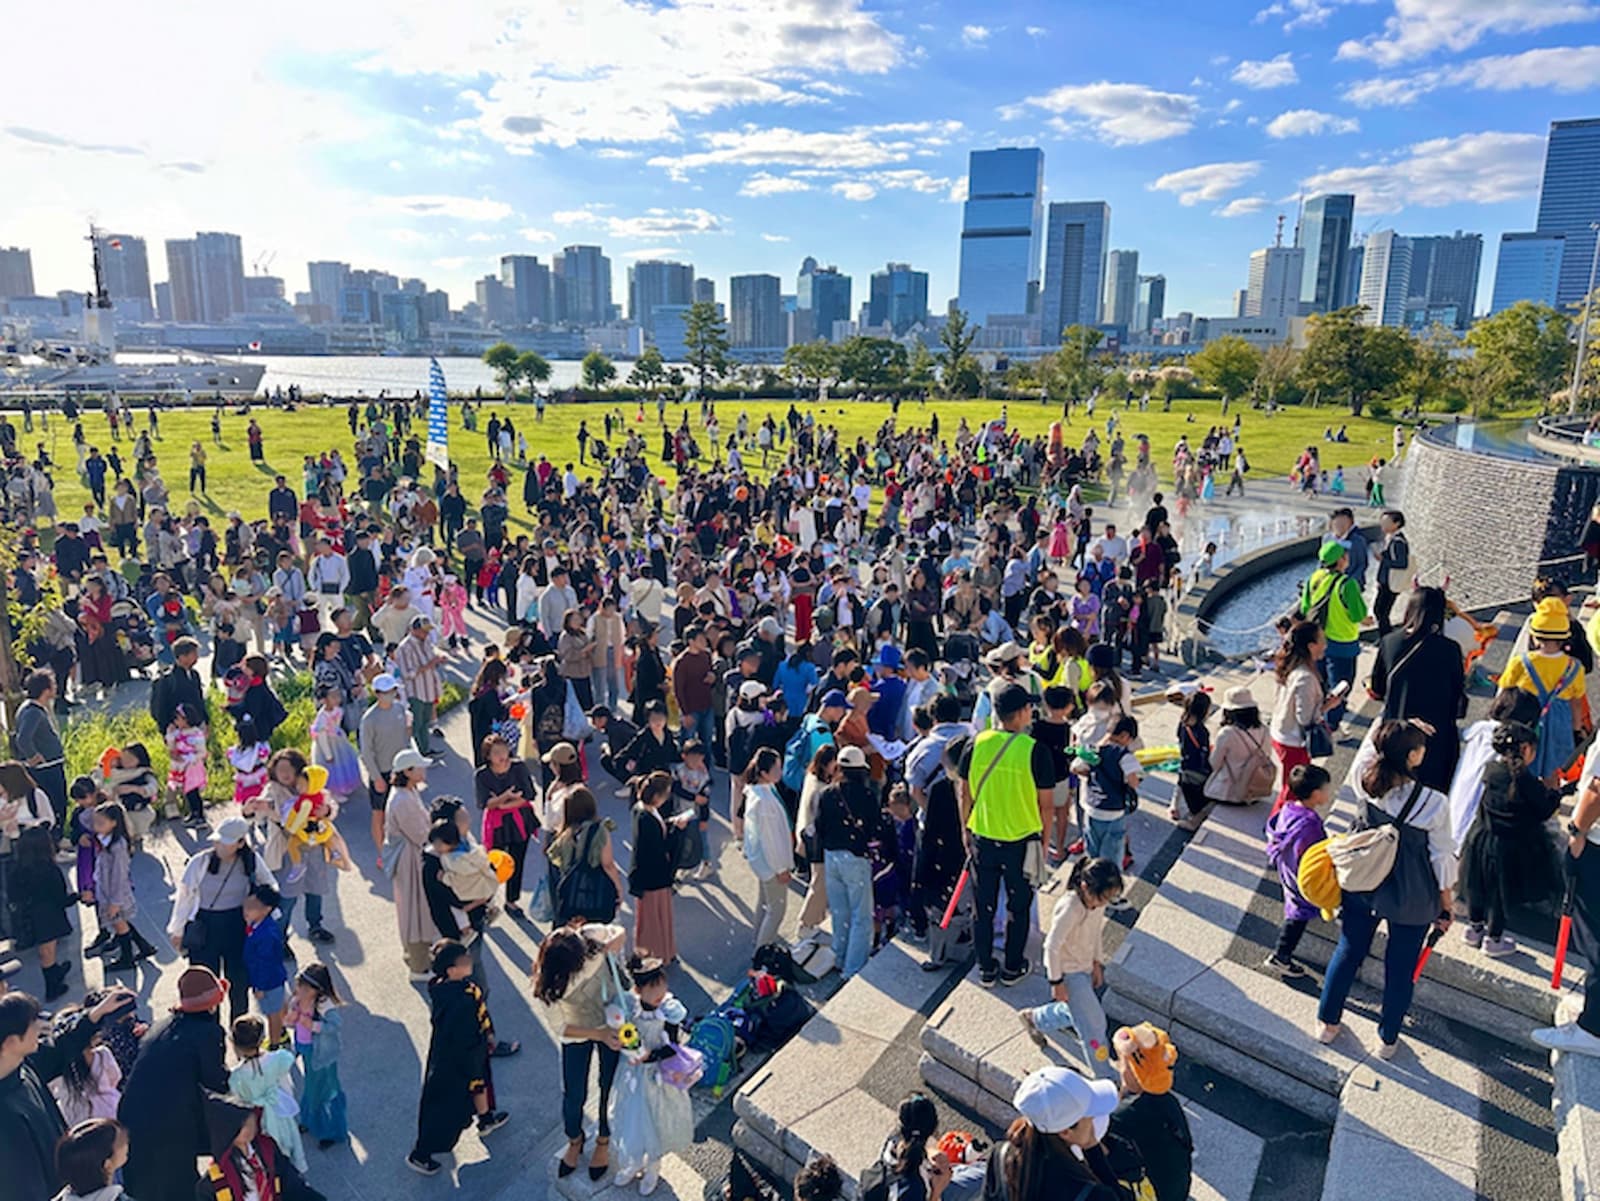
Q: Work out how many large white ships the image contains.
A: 1